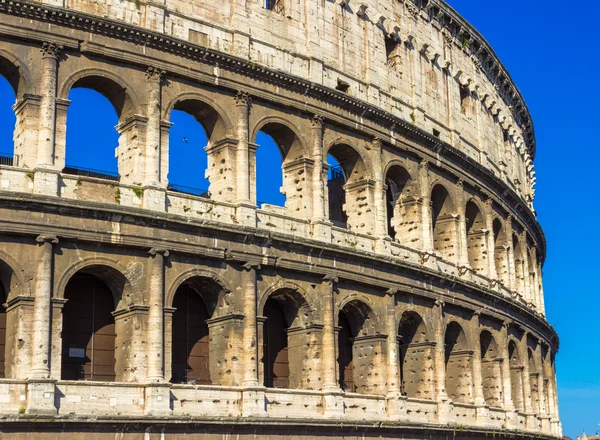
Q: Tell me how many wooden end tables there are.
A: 0